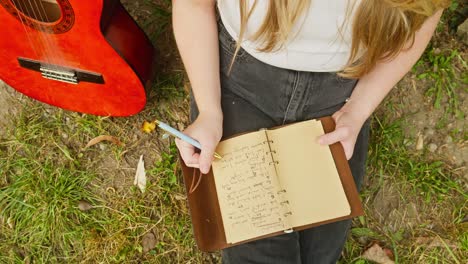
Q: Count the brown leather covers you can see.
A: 1